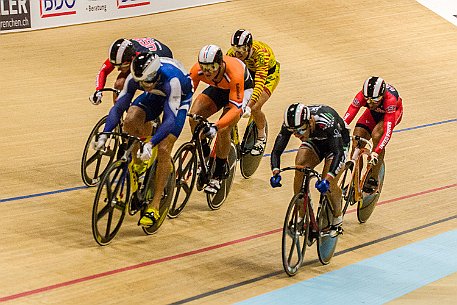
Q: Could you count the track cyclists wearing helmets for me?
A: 6